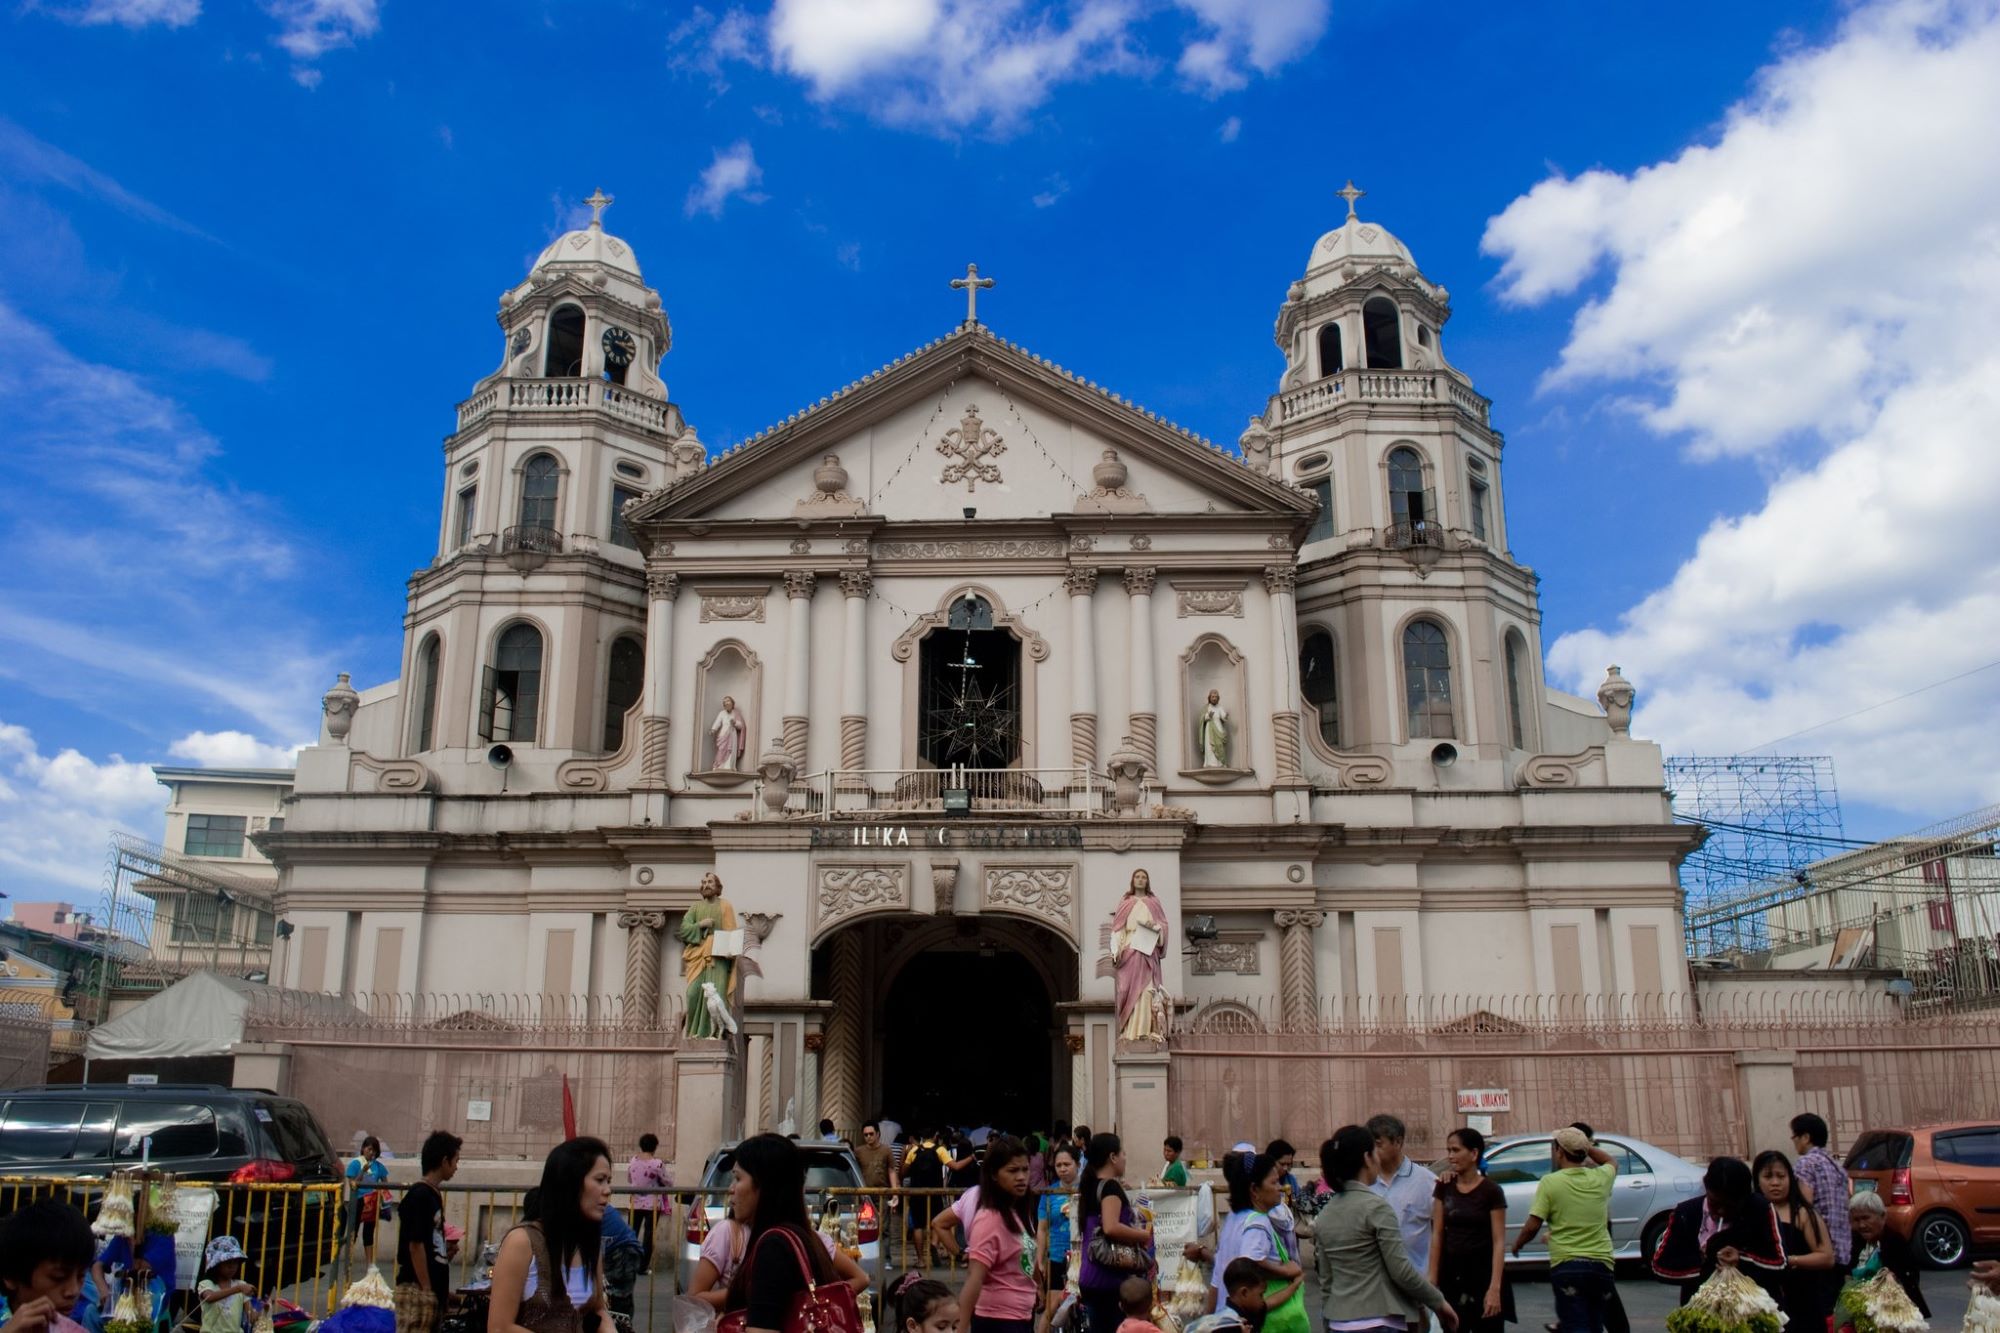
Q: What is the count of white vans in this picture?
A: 0